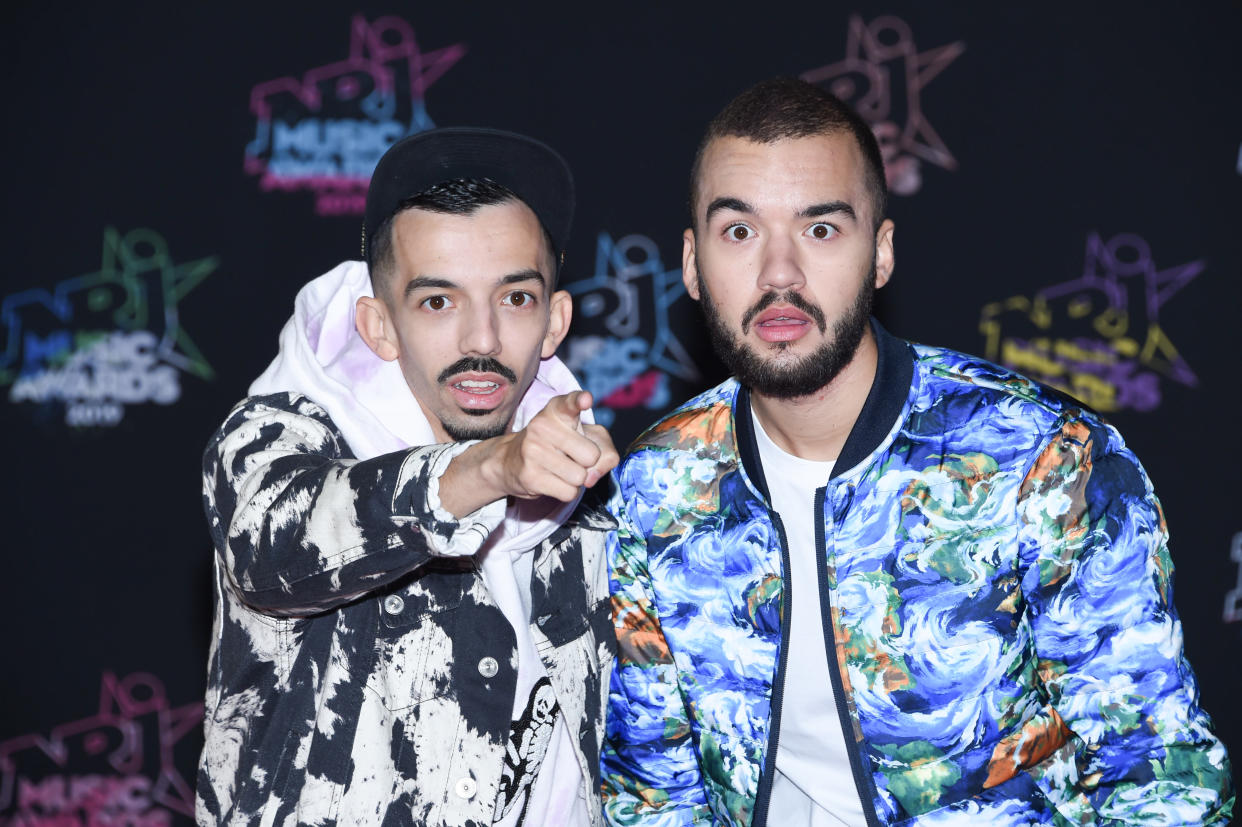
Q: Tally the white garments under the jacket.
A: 2